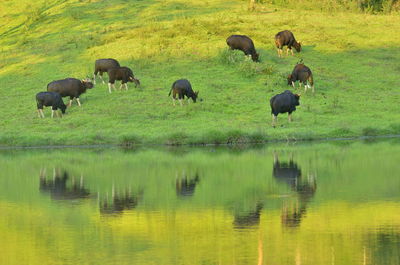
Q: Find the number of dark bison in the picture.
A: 9